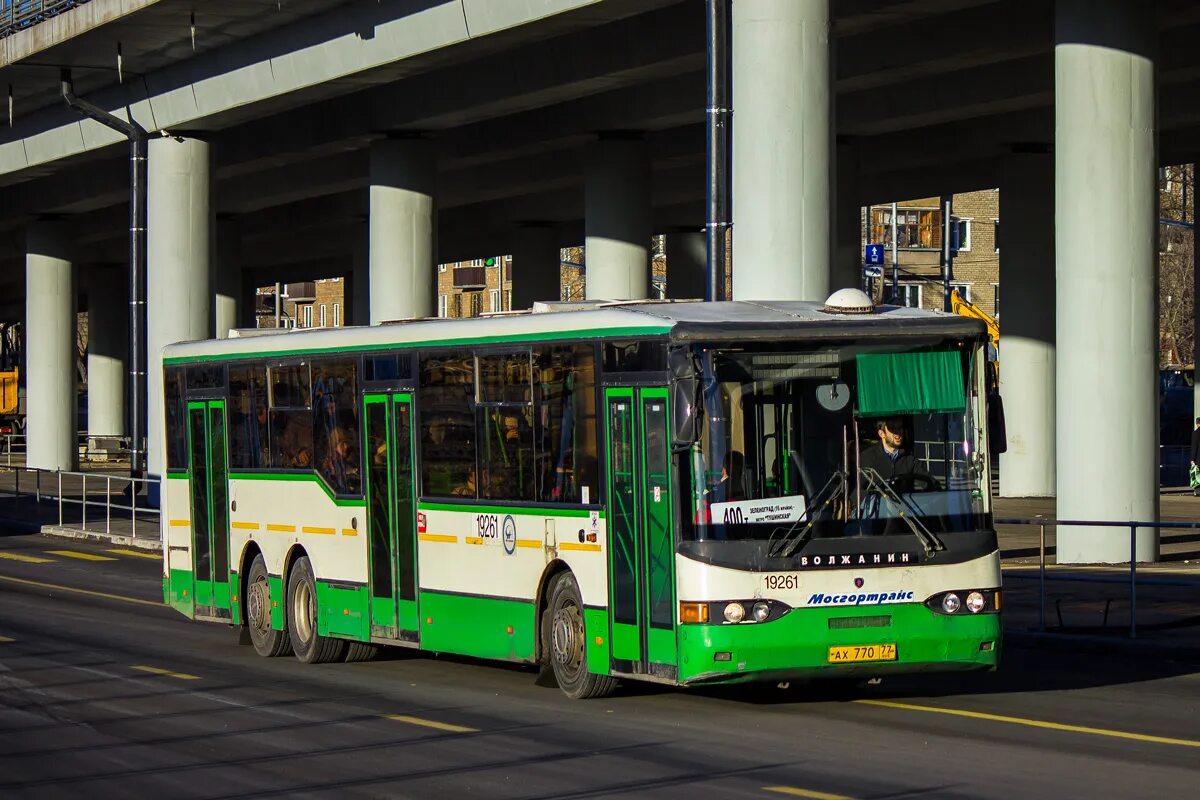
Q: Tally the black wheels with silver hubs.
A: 3